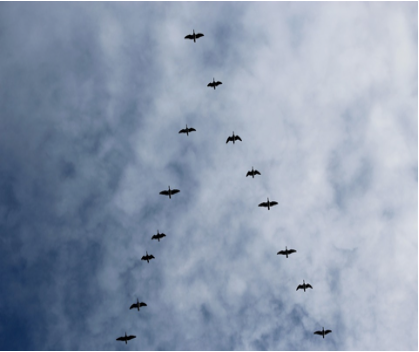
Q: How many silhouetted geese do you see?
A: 14